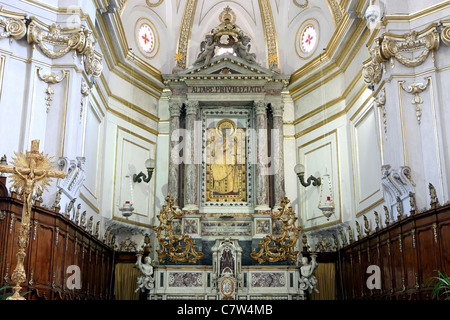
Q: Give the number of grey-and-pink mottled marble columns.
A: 4